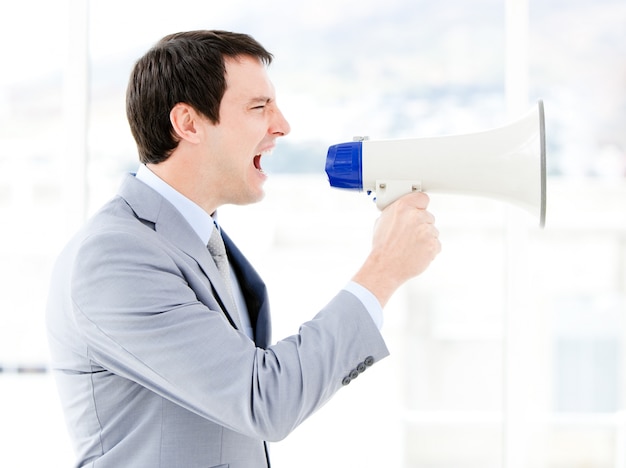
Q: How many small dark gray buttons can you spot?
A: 4